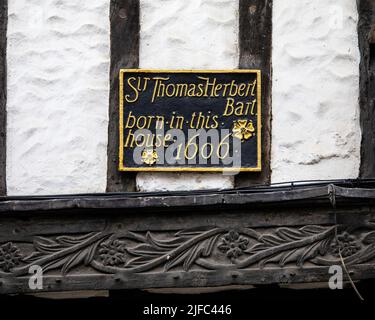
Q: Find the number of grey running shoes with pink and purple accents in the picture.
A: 0